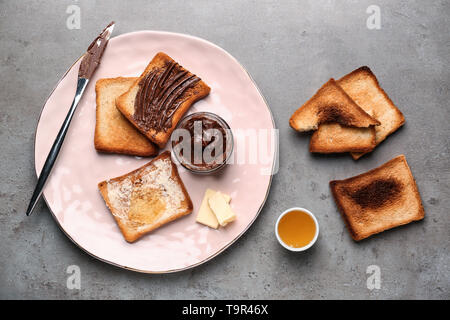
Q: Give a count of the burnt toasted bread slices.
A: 2